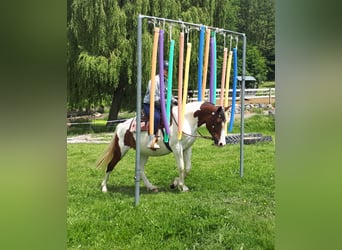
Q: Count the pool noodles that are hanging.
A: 12